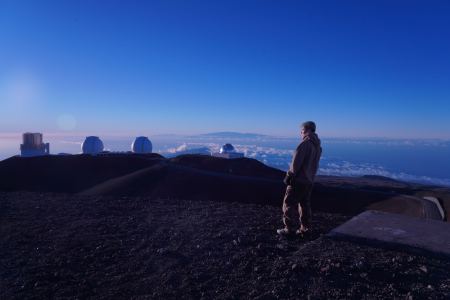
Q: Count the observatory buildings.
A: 4